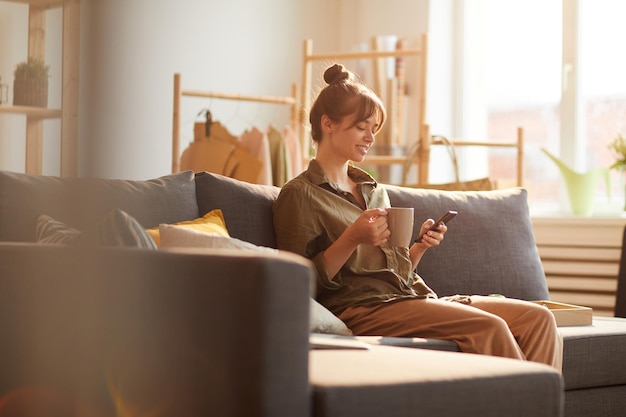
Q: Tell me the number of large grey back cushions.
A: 3